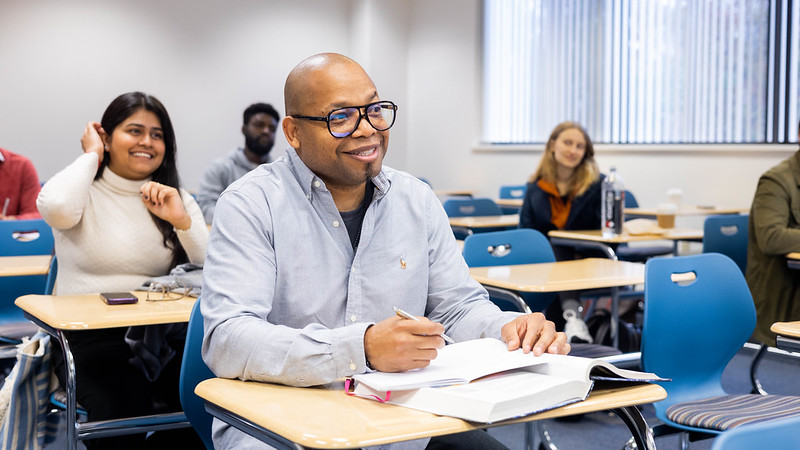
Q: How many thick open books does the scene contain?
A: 1